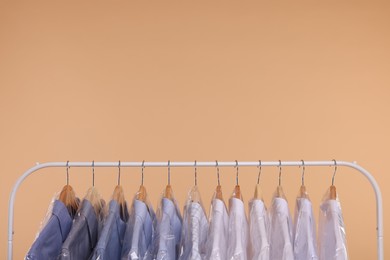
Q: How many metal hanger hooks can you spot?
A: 12